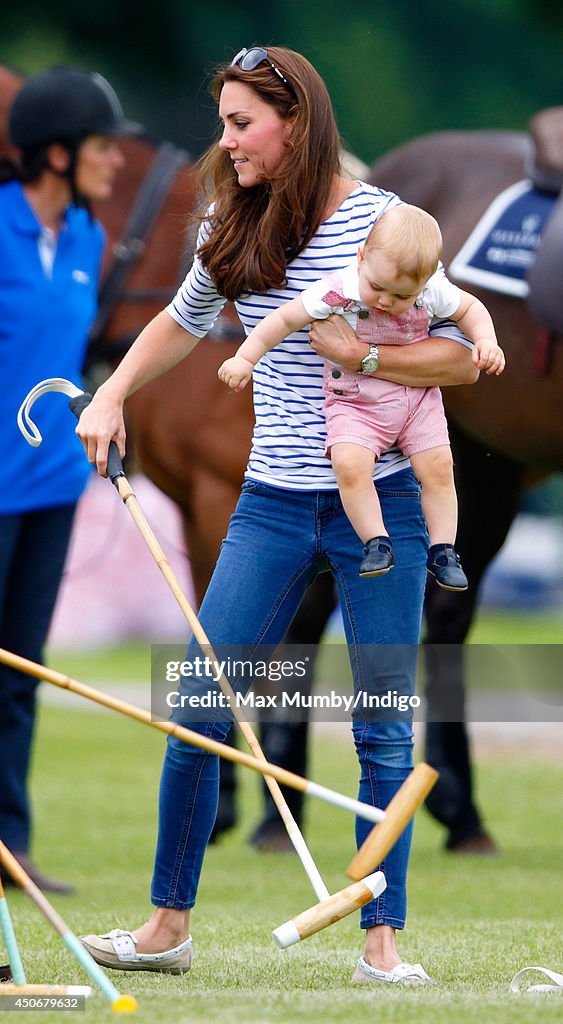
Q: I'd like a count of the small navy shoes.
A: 2